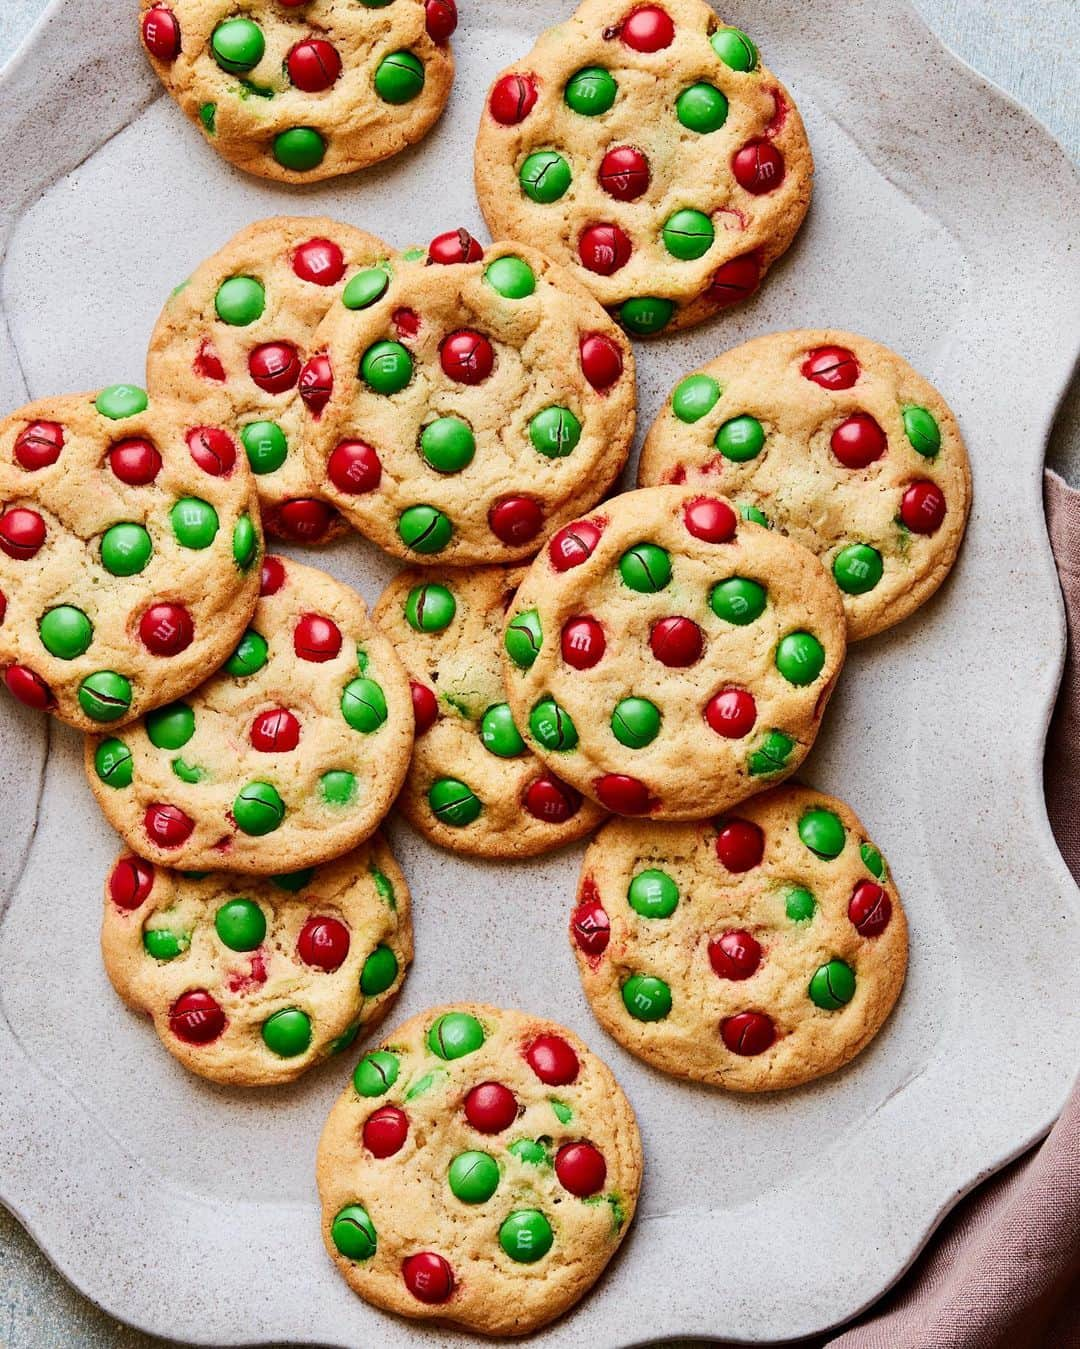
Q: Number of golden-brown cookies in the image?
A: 12